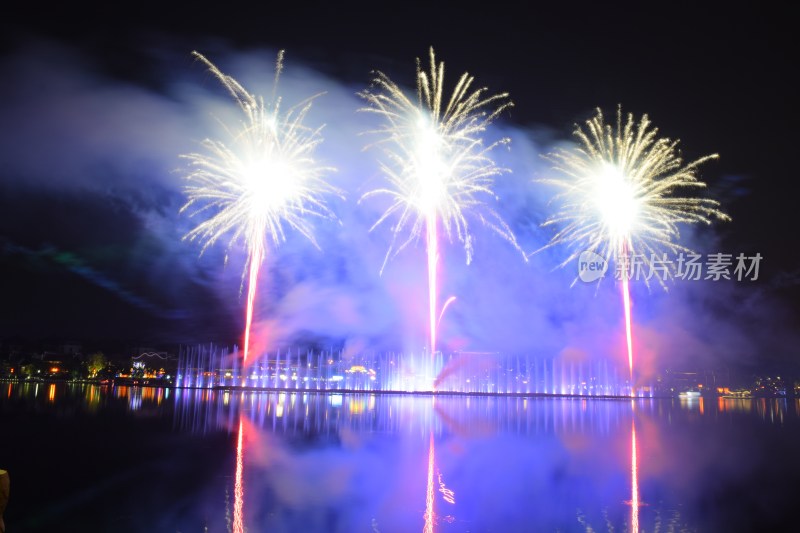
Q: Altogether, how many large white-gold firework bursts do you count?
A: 3